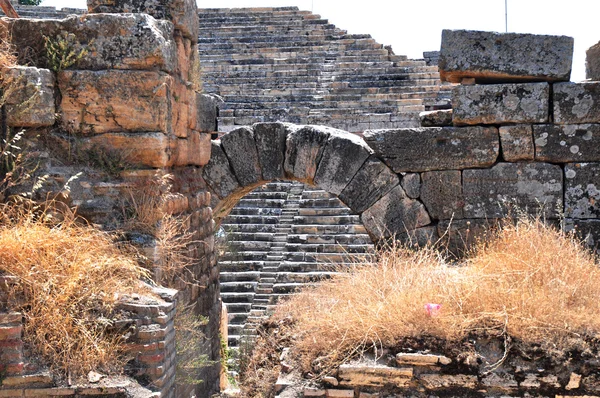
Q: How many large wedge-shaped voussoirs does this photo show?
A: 7